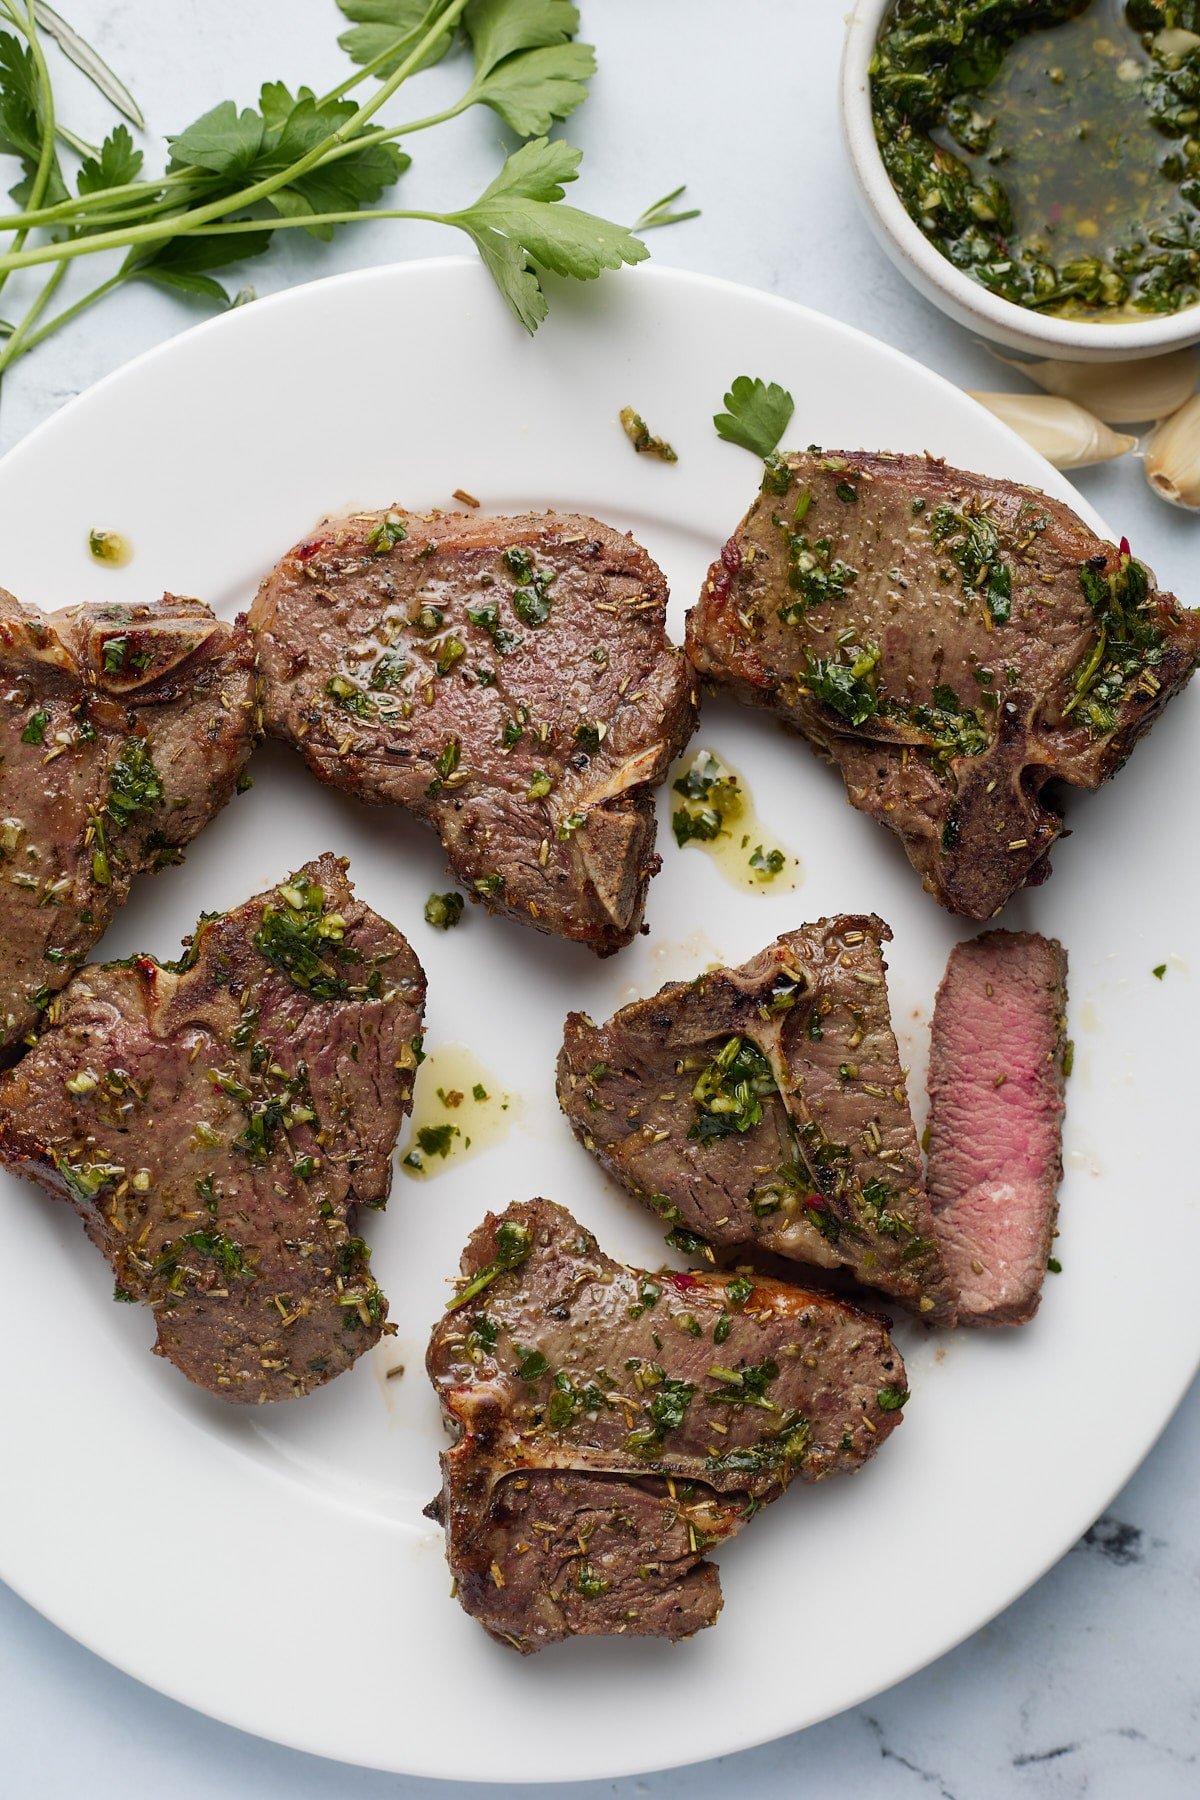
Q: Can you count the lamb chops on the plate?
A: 6